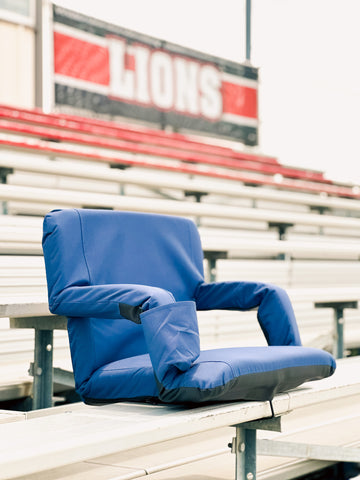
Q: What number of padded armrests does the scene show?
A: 2